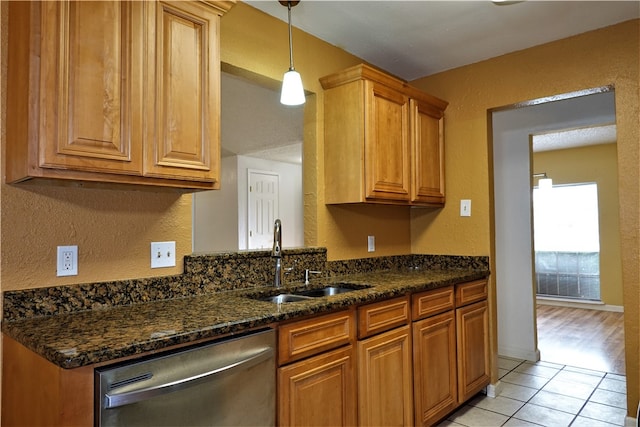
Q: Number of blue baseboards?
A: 0